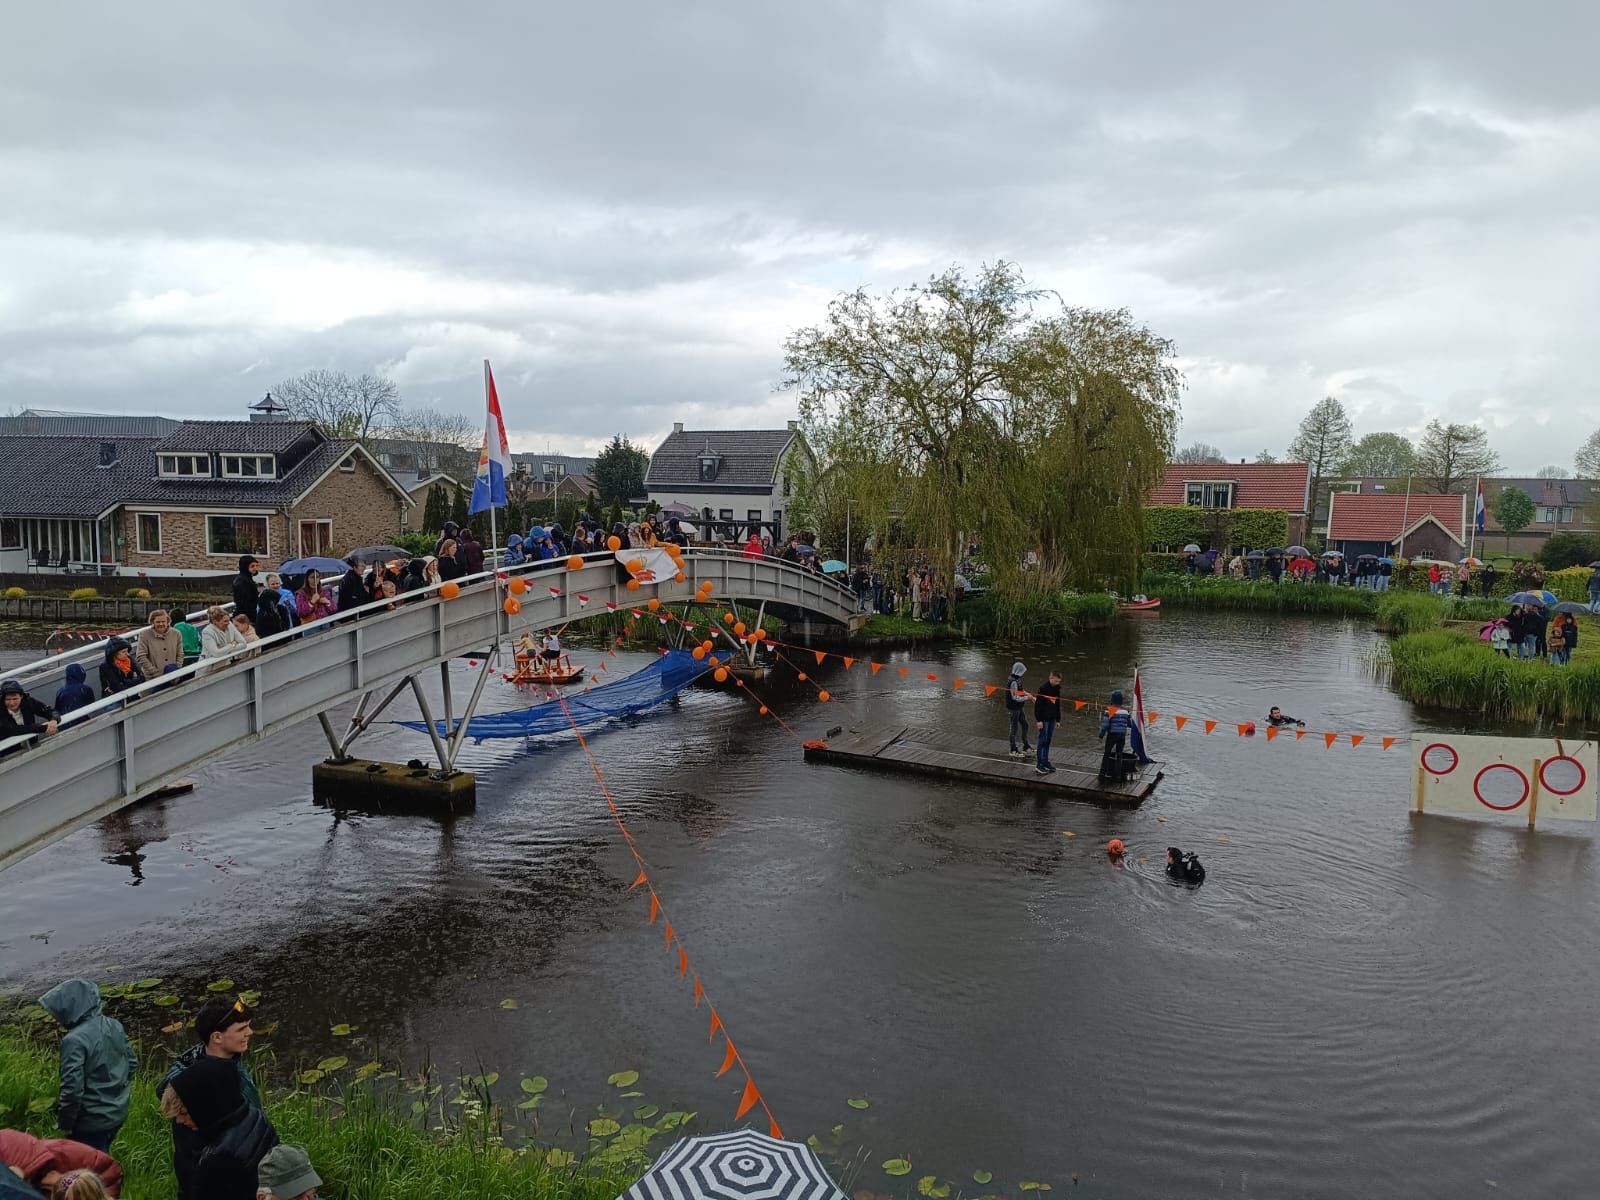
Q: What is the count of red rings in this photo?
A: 3